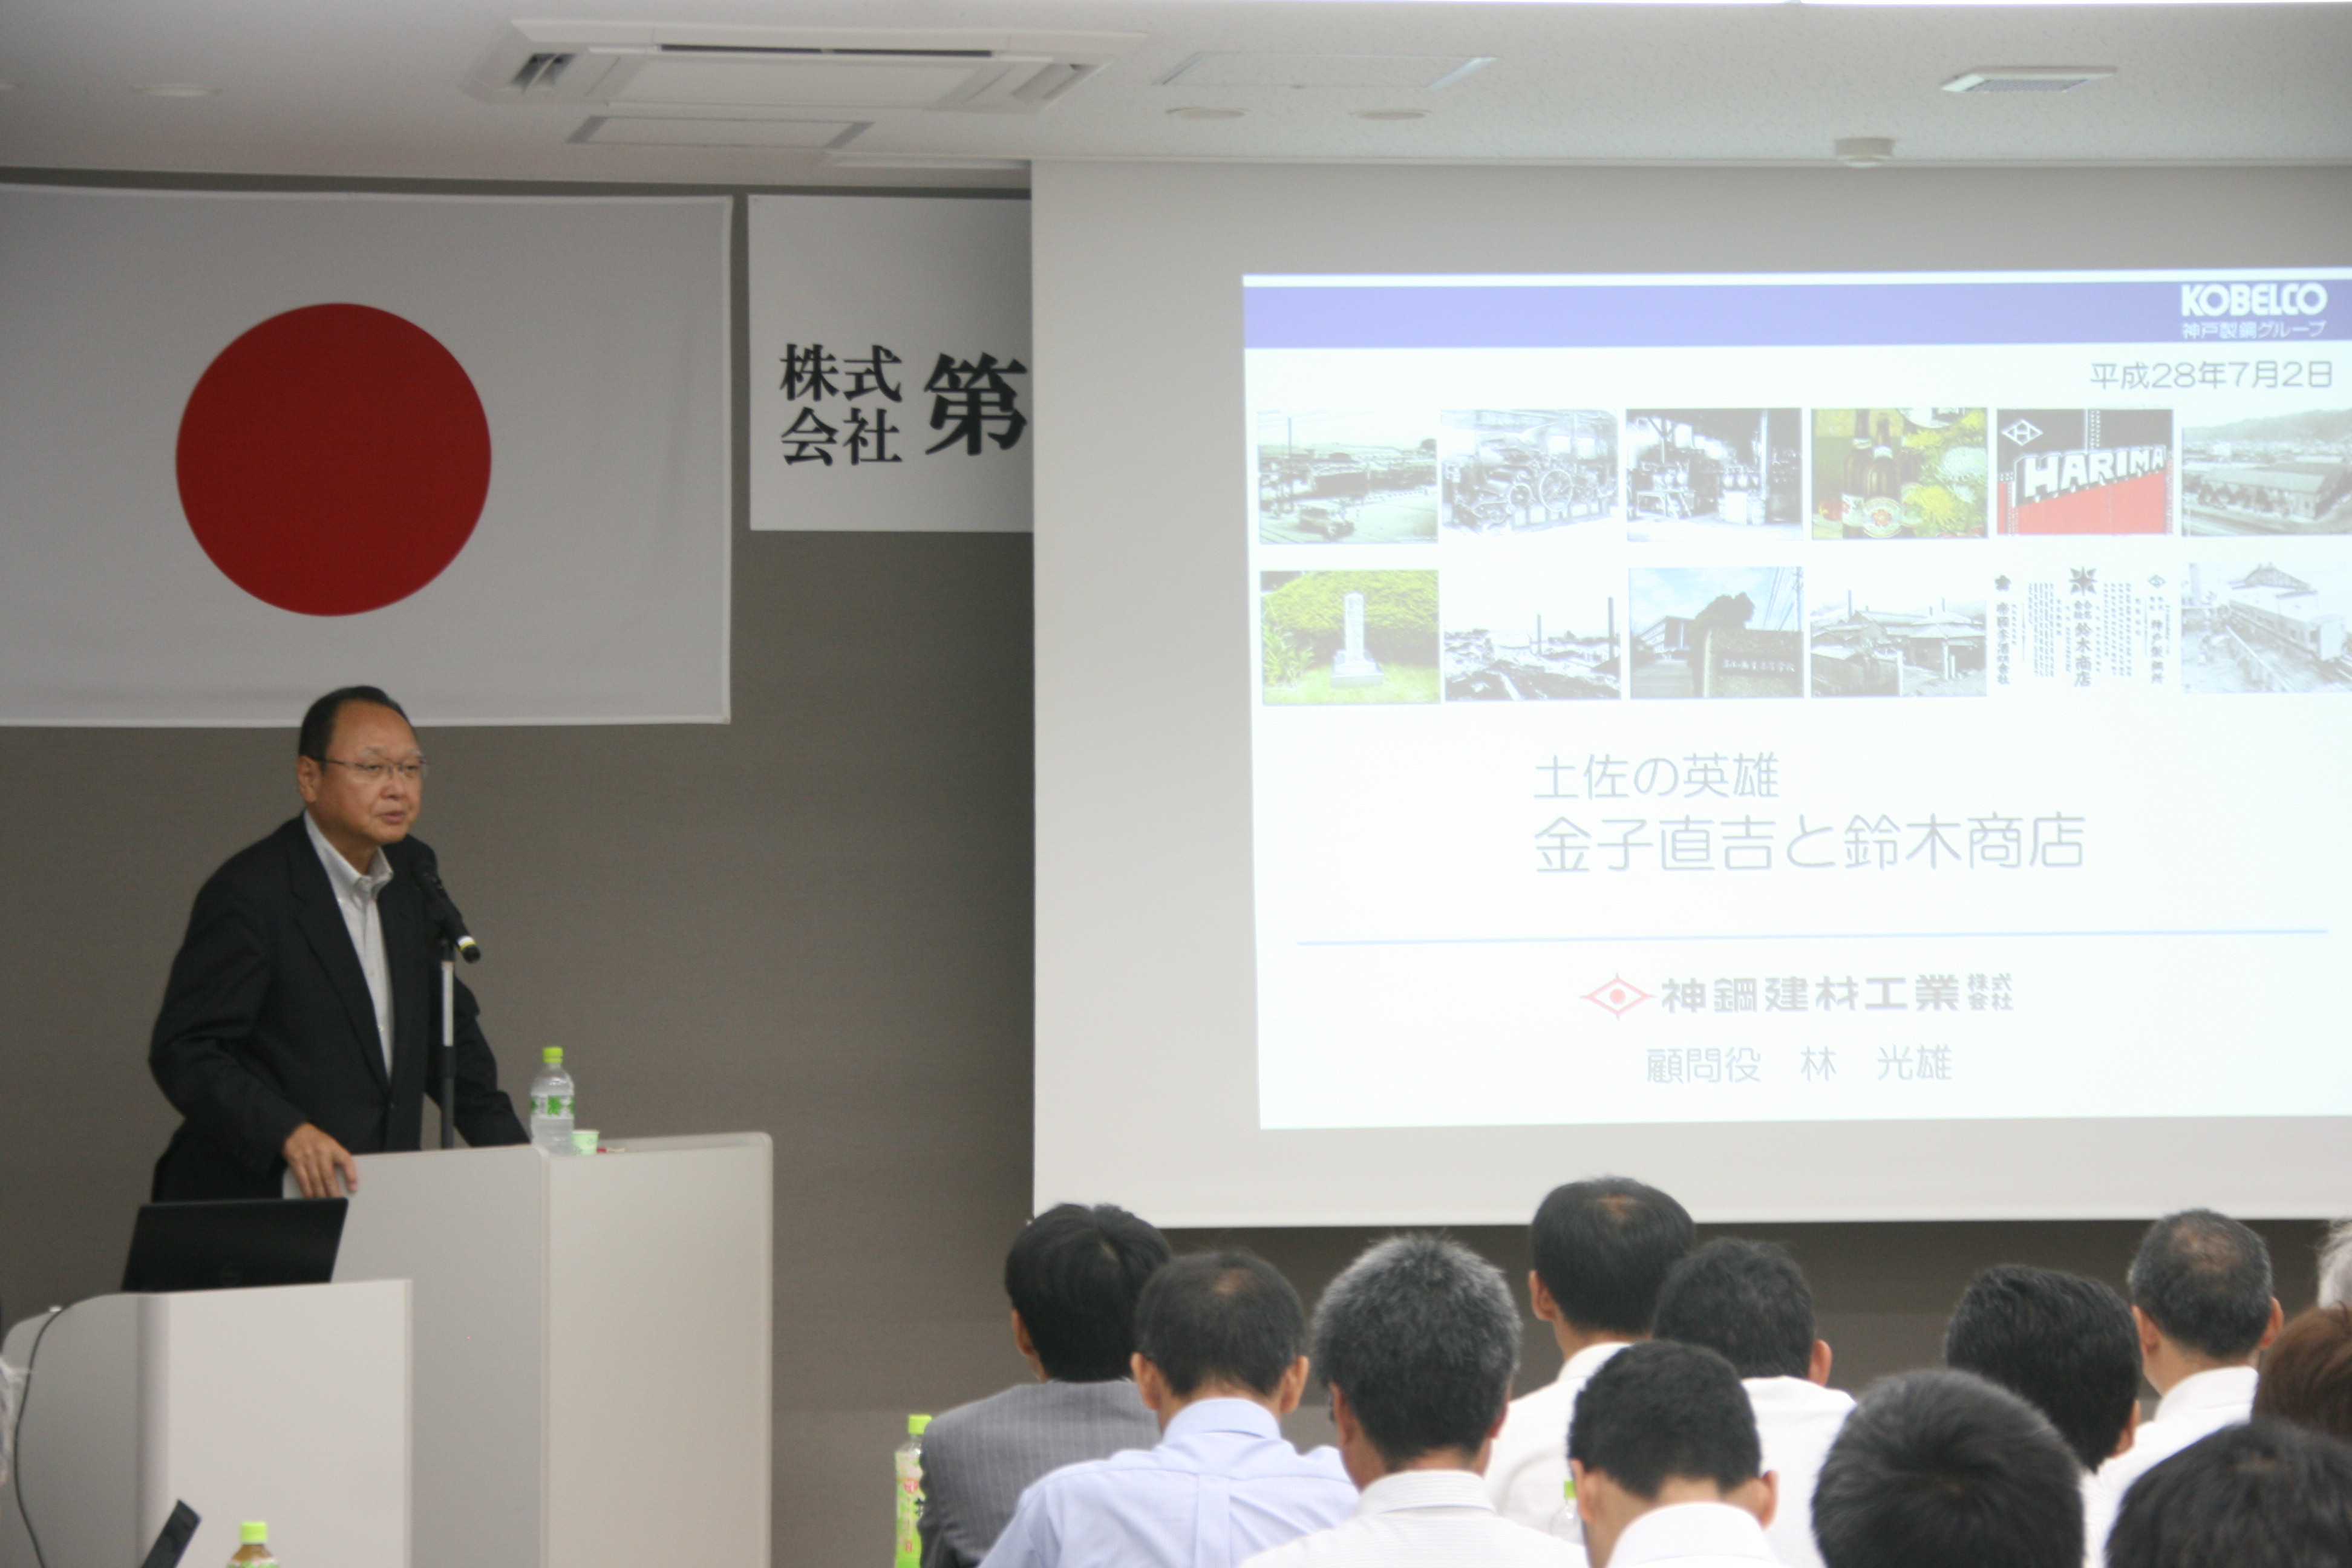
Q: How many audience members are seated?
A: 12